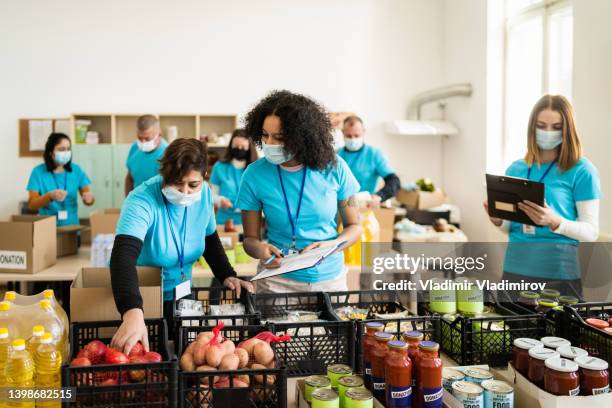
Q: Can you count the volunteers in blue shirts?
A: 7